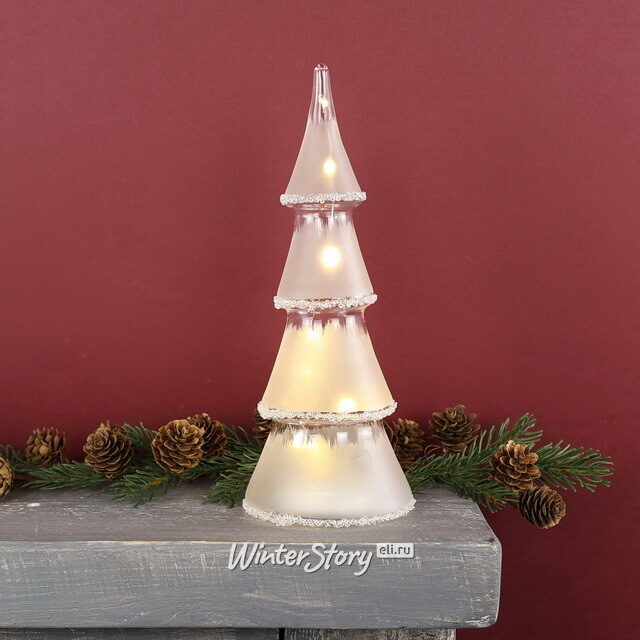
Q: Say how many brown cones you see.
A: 10